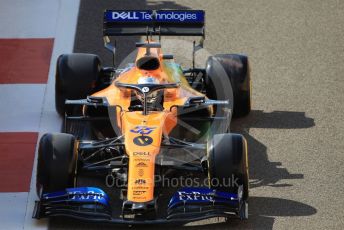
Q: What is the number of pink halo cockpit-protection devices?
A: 0